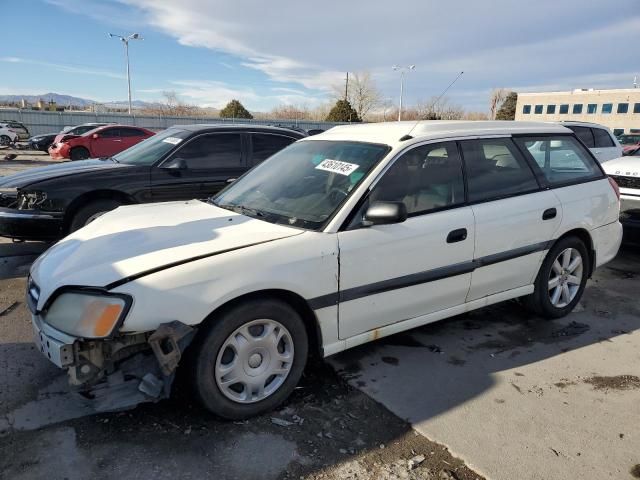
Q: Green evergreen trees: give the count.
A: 3